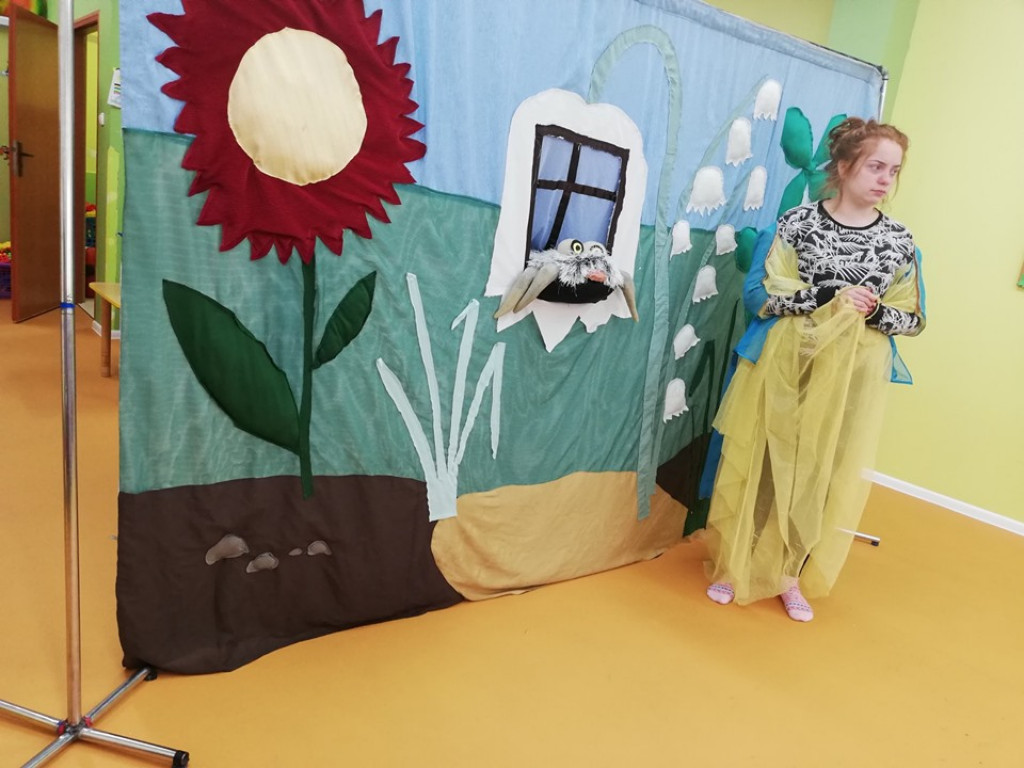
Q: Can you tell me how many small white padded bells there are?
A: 9